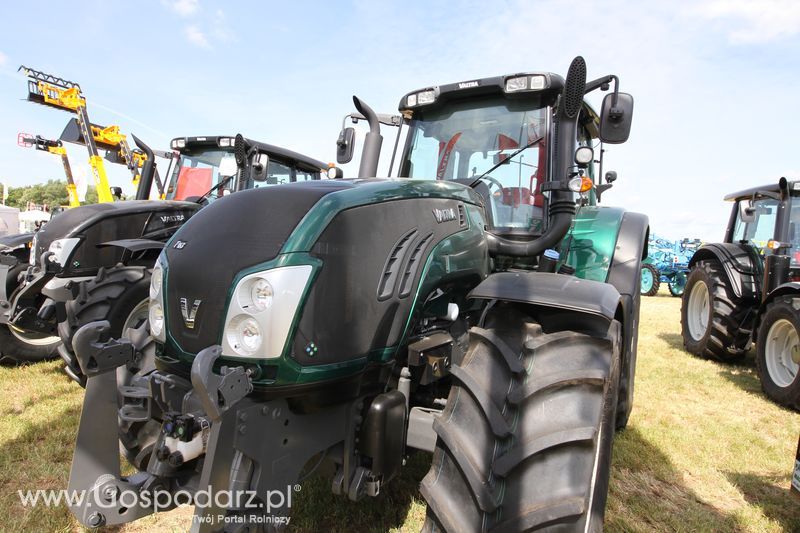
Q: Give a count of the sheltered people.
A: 0